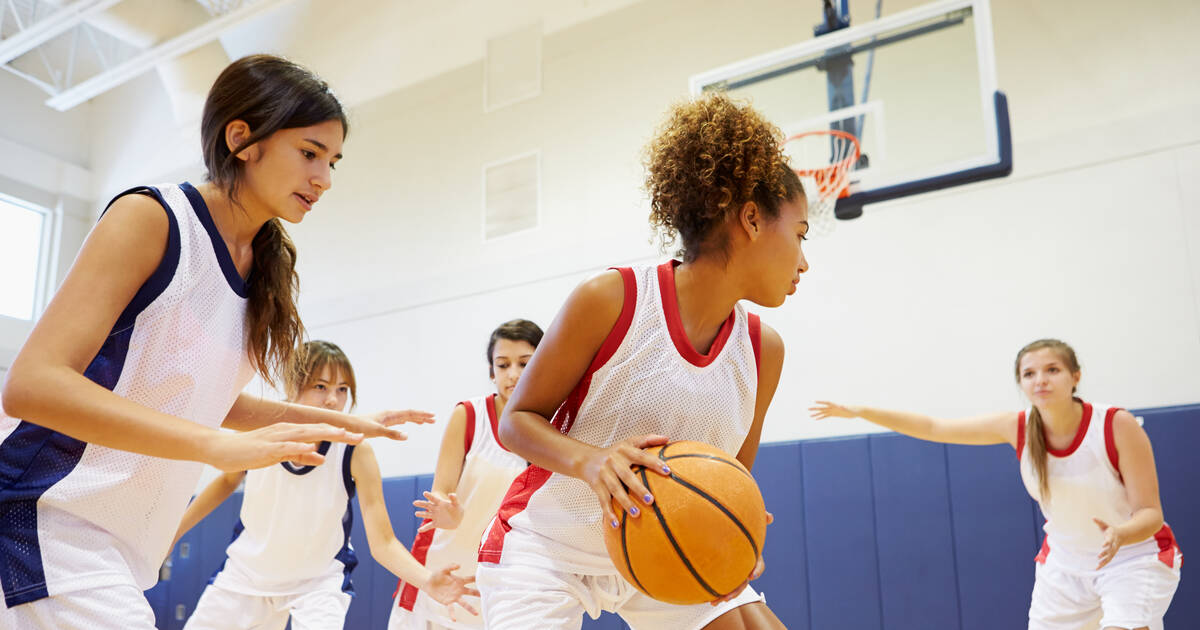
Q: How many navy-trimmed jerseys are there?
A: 2